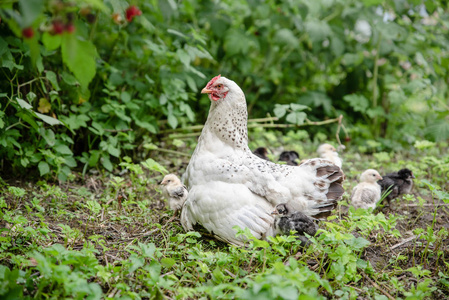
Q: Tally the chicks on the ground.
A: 7